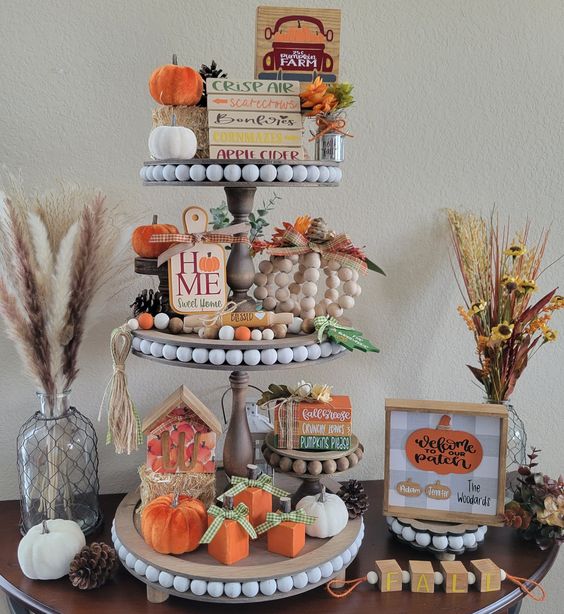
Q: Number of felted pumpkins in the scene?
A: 6